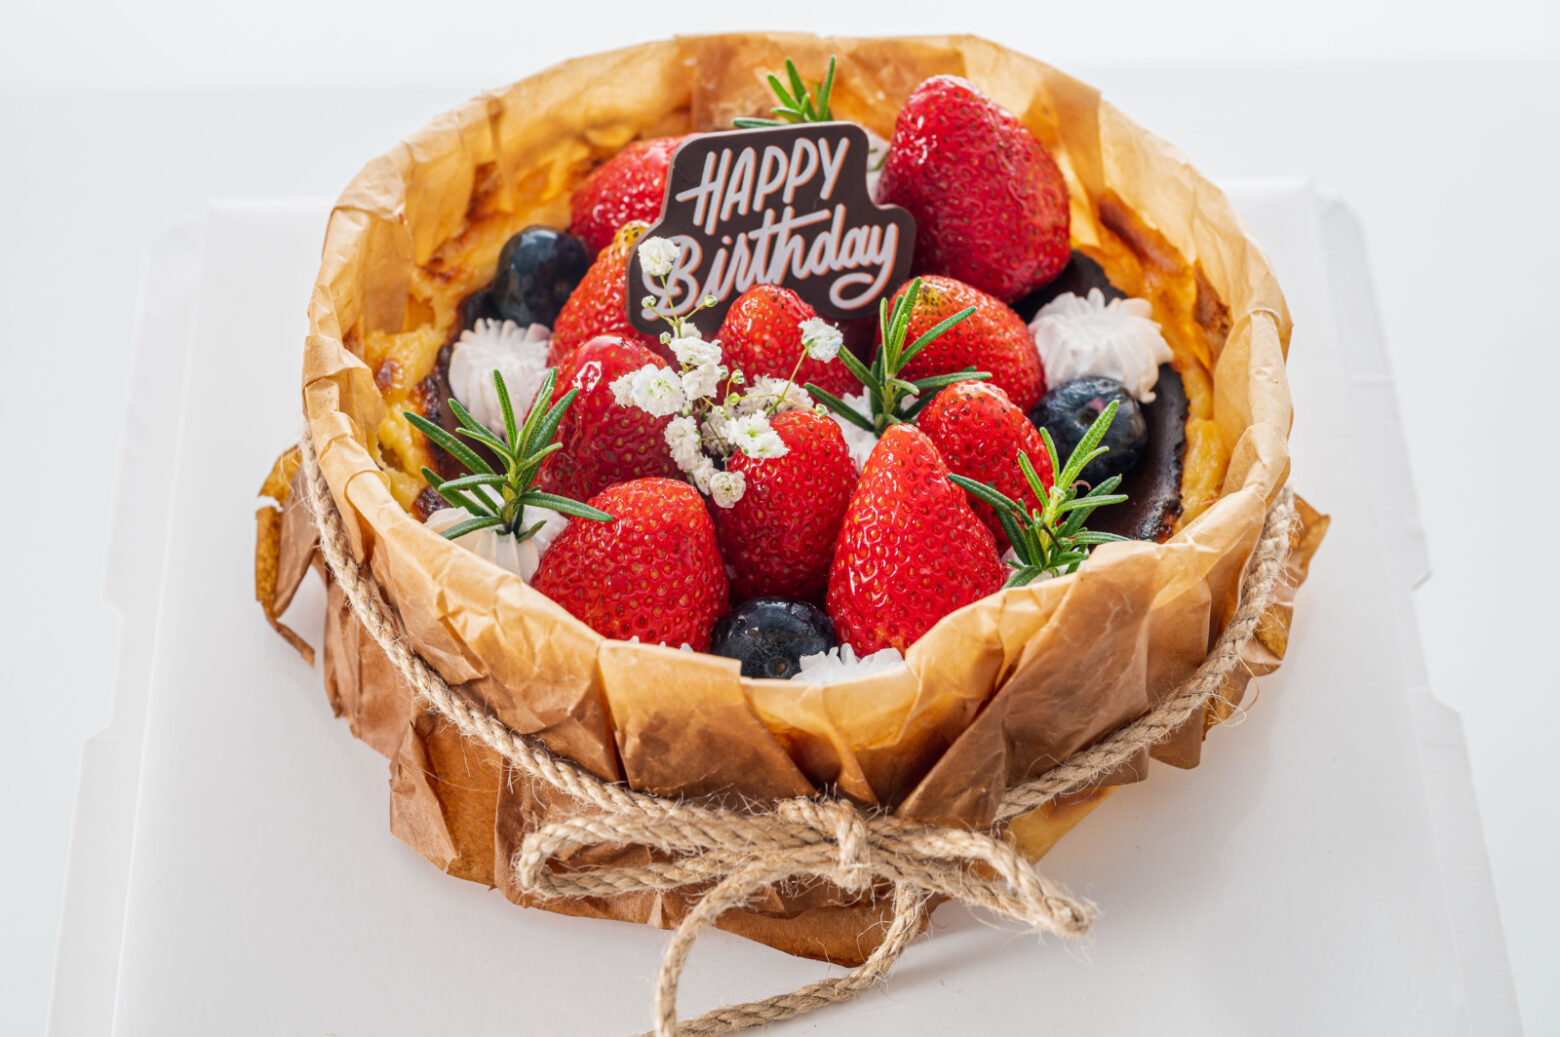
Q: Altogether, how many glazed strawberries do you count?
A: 10